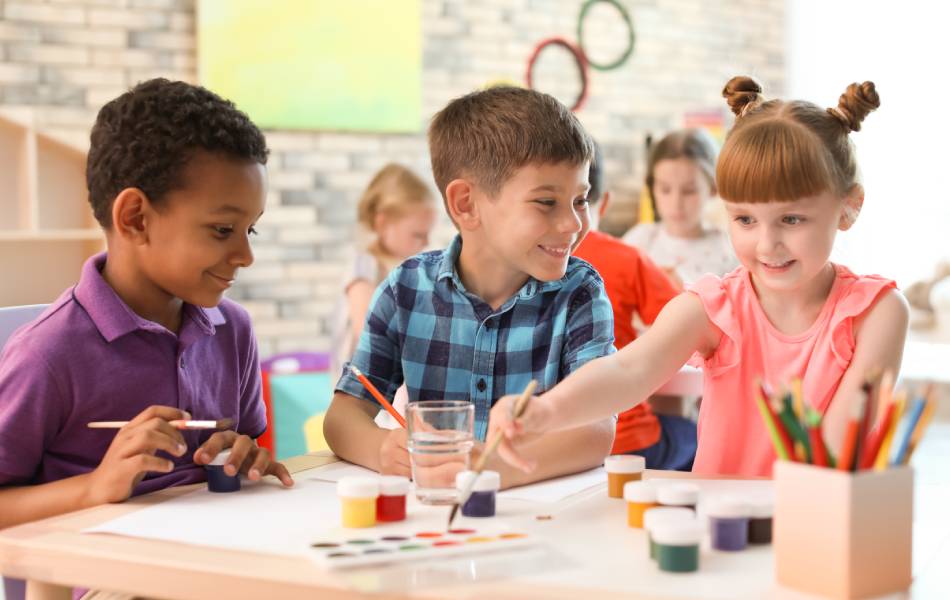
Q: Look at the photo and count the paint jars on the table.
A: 11